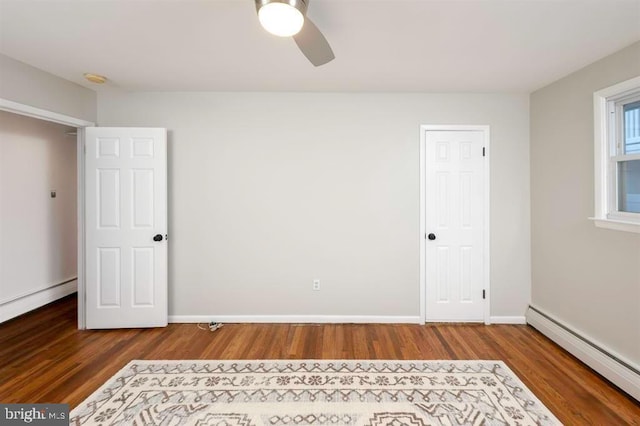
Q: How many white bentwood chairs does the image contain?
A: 0